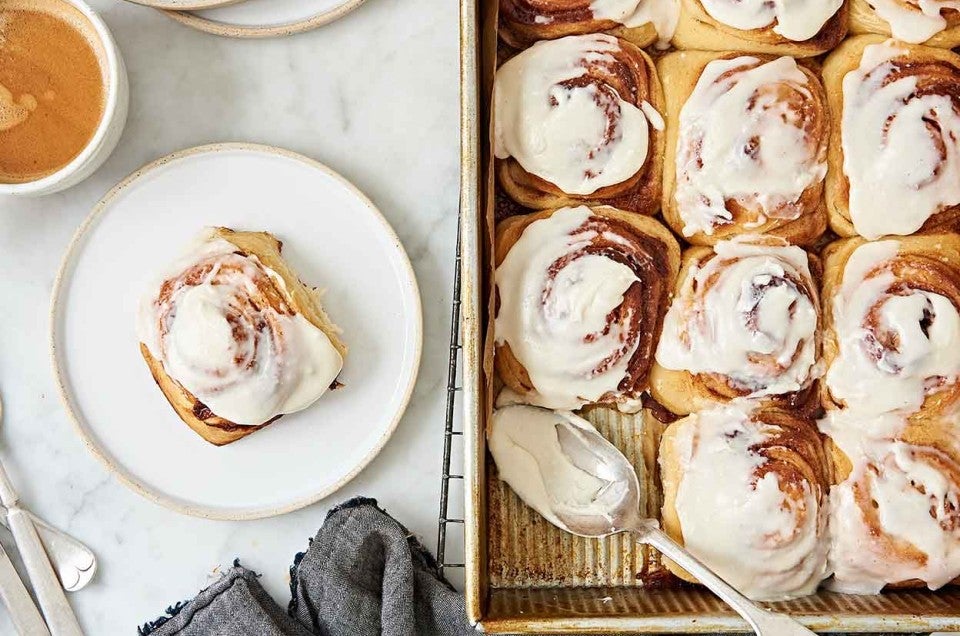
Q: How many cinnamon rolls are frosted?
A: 12